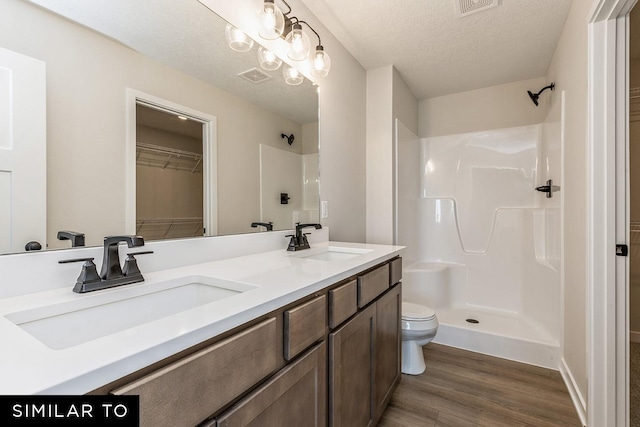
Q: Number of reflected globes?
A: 3